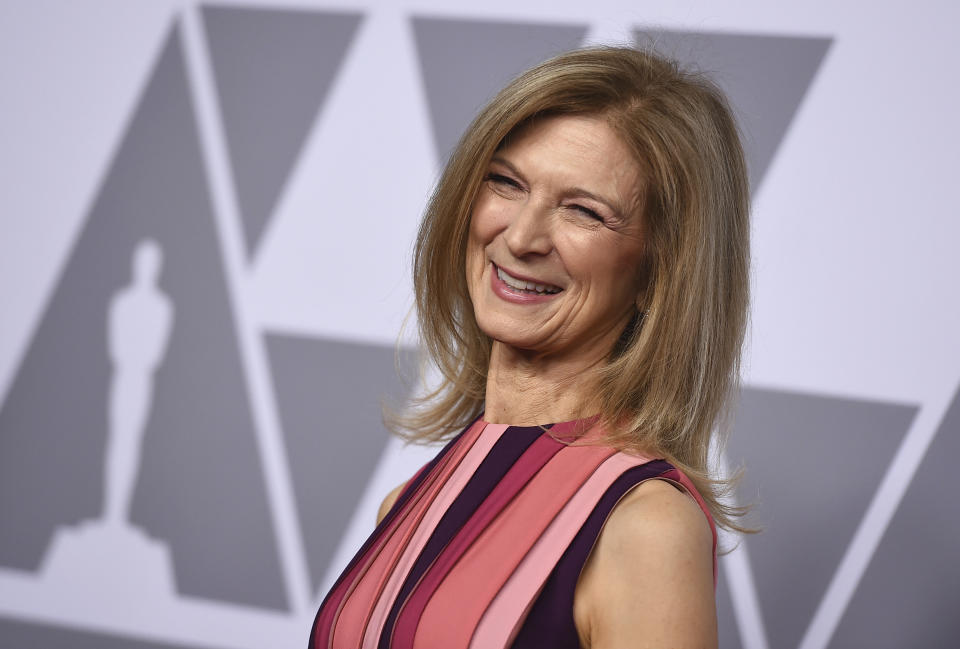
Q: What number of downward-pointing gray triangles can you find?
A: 5